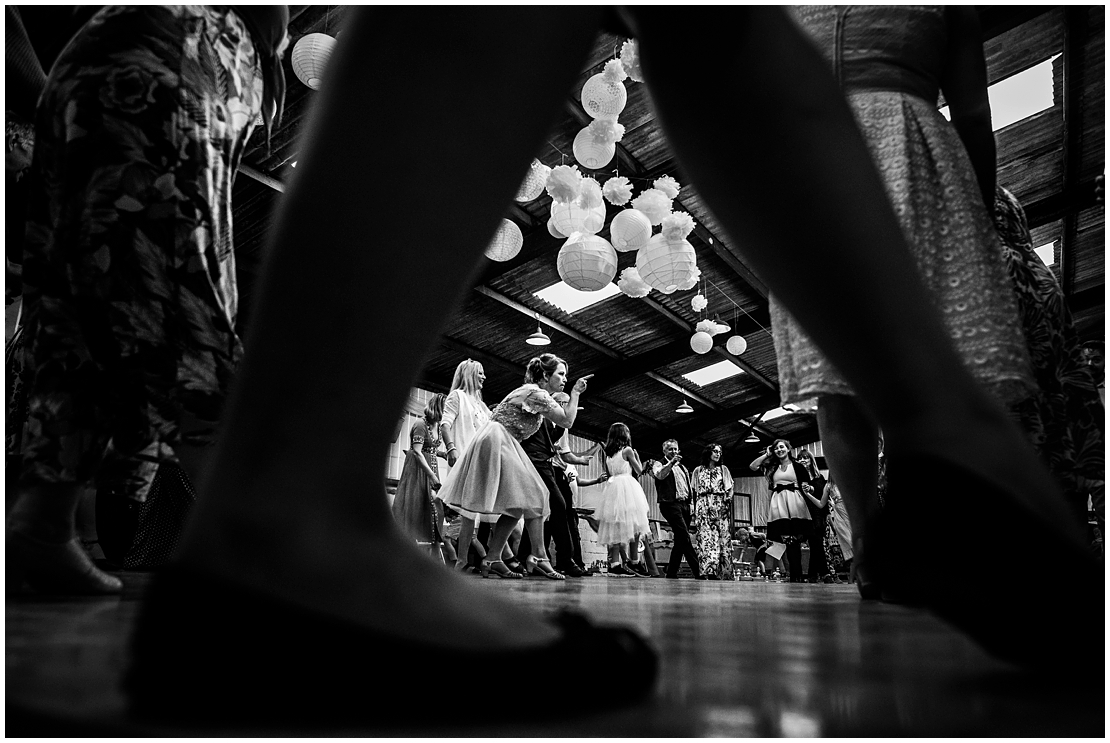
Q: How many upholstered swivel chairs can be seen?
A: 0